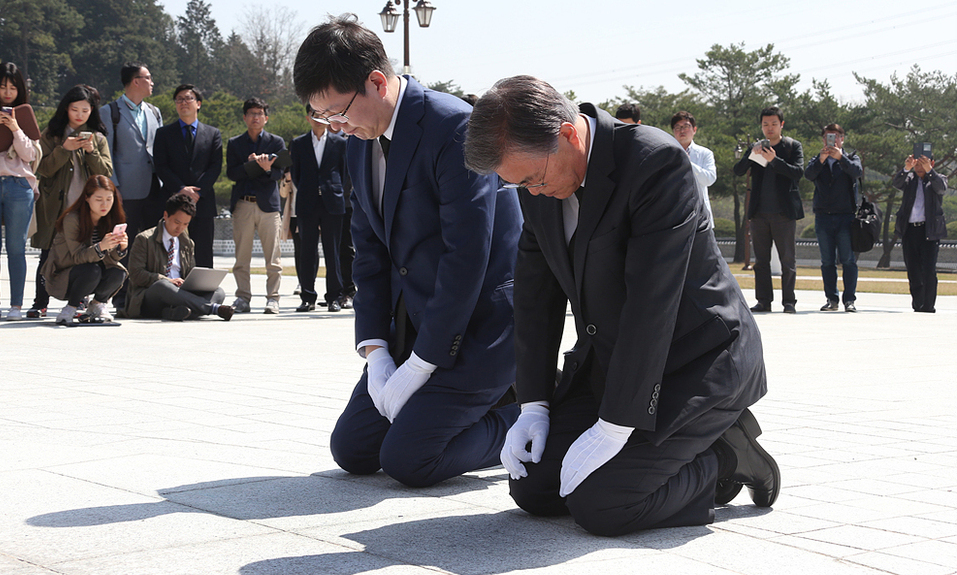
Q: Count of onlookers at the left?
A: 8